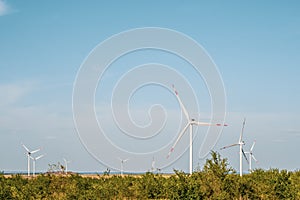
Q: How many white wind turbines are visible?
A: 8